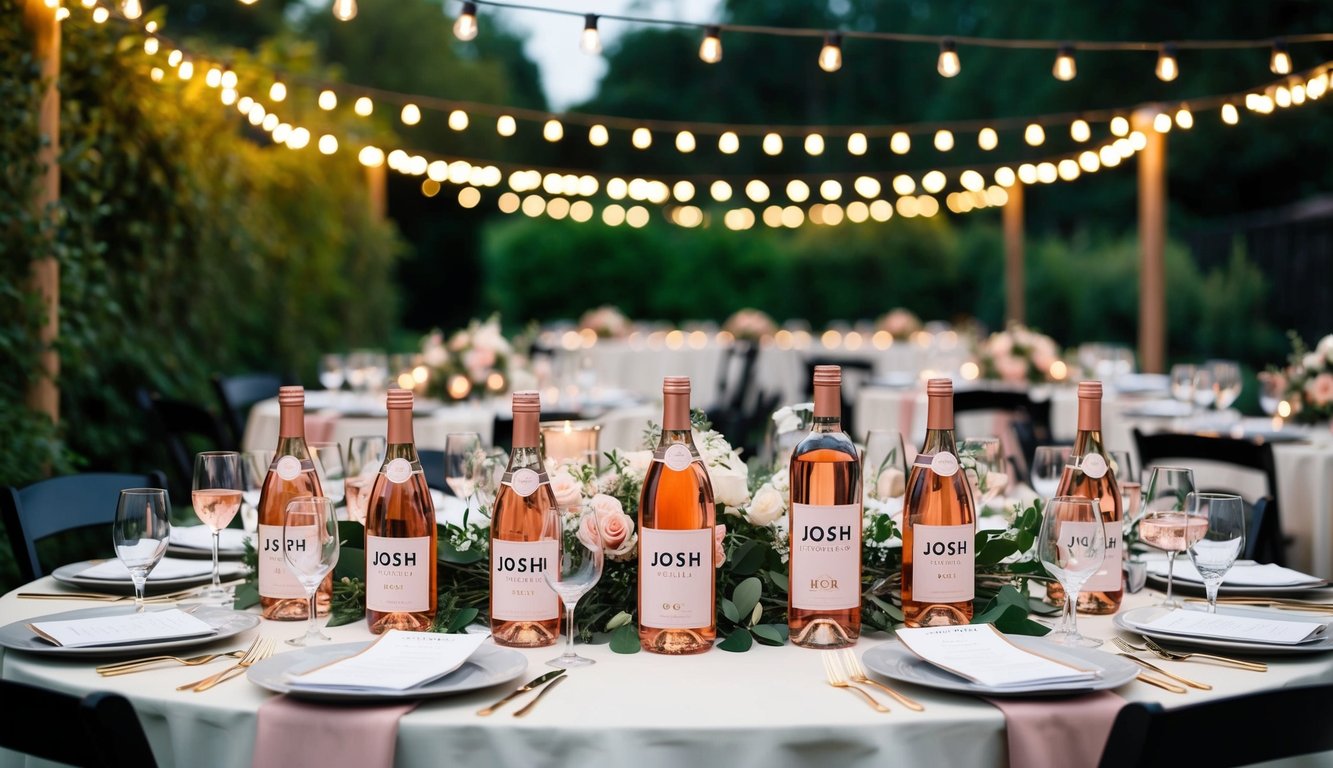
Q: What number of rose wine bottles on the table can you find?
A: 7